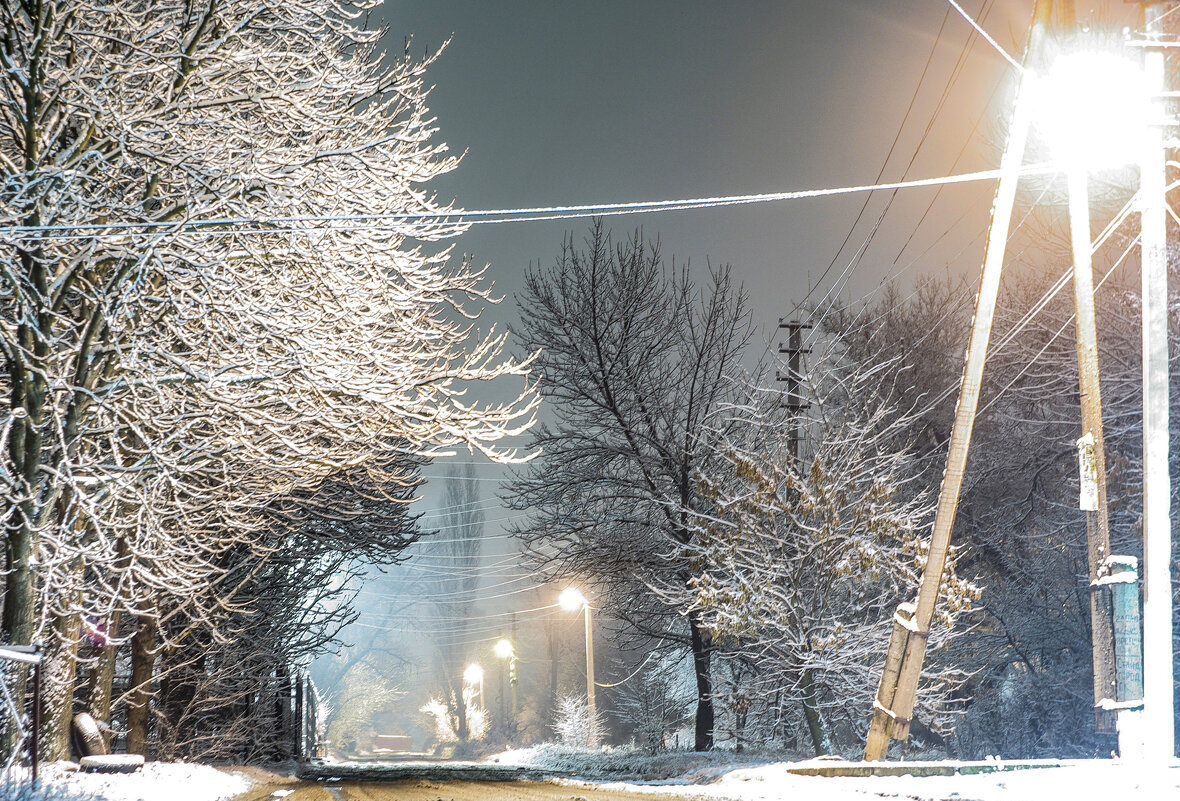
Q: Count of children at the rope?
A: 0